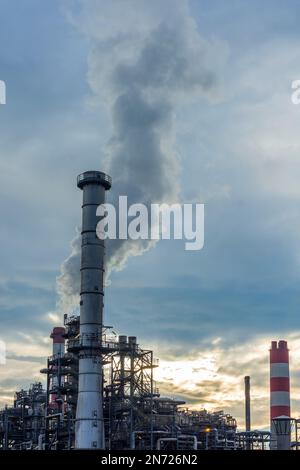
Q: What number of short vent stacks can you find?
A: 2